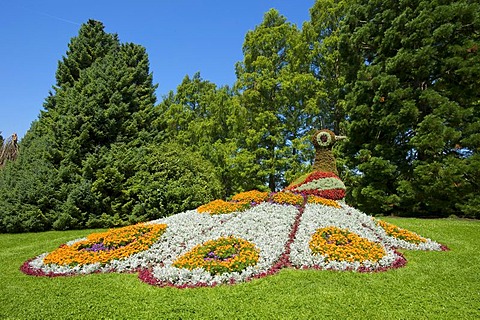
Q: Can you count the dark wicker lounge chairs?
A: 0